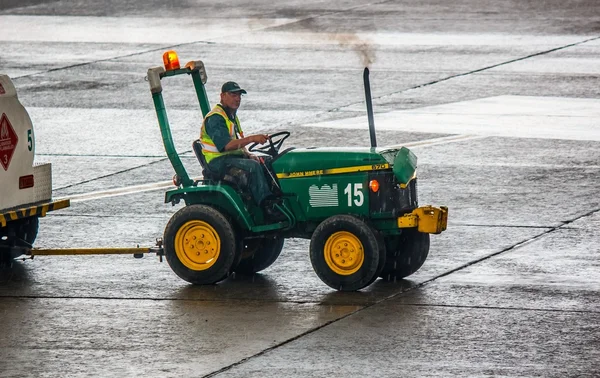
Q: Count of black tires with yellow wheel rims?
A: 2